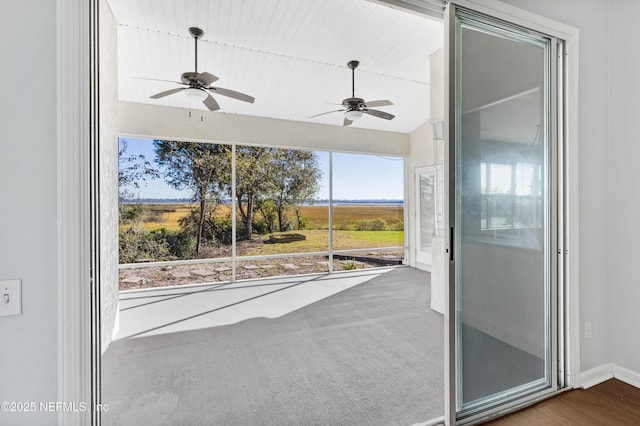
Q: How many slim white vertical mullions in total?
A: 2